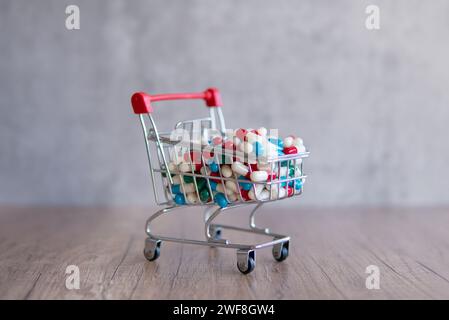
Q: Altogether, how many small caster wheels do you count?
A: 4